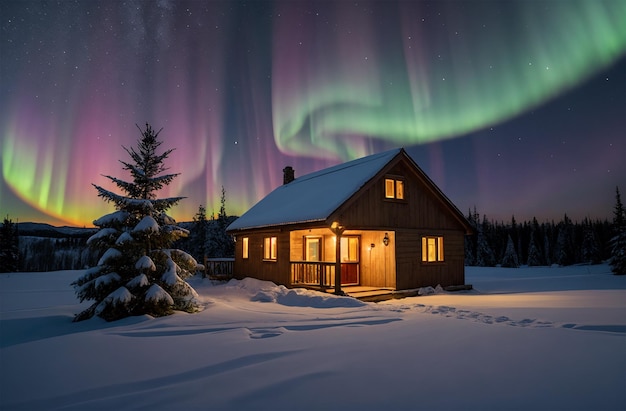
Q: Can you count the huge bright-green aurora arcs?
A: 2